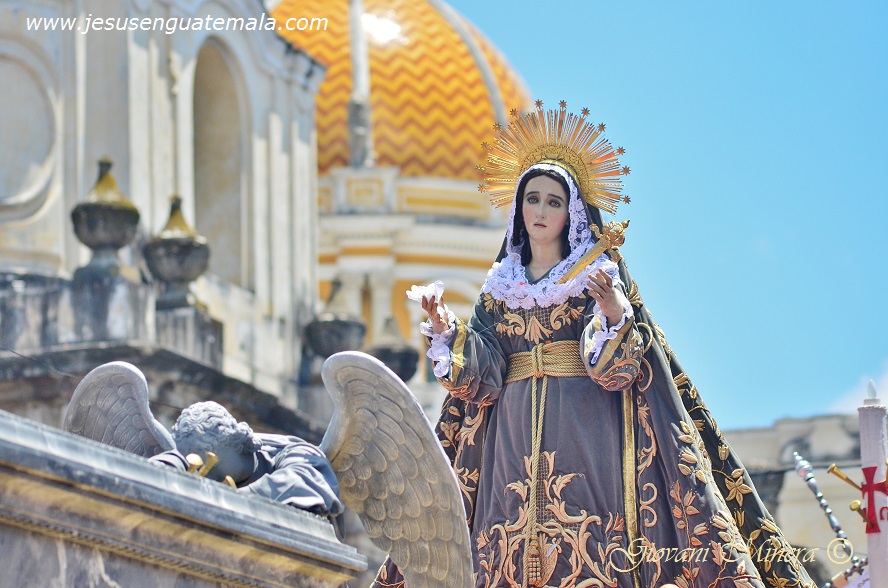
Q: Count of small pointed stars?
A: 12